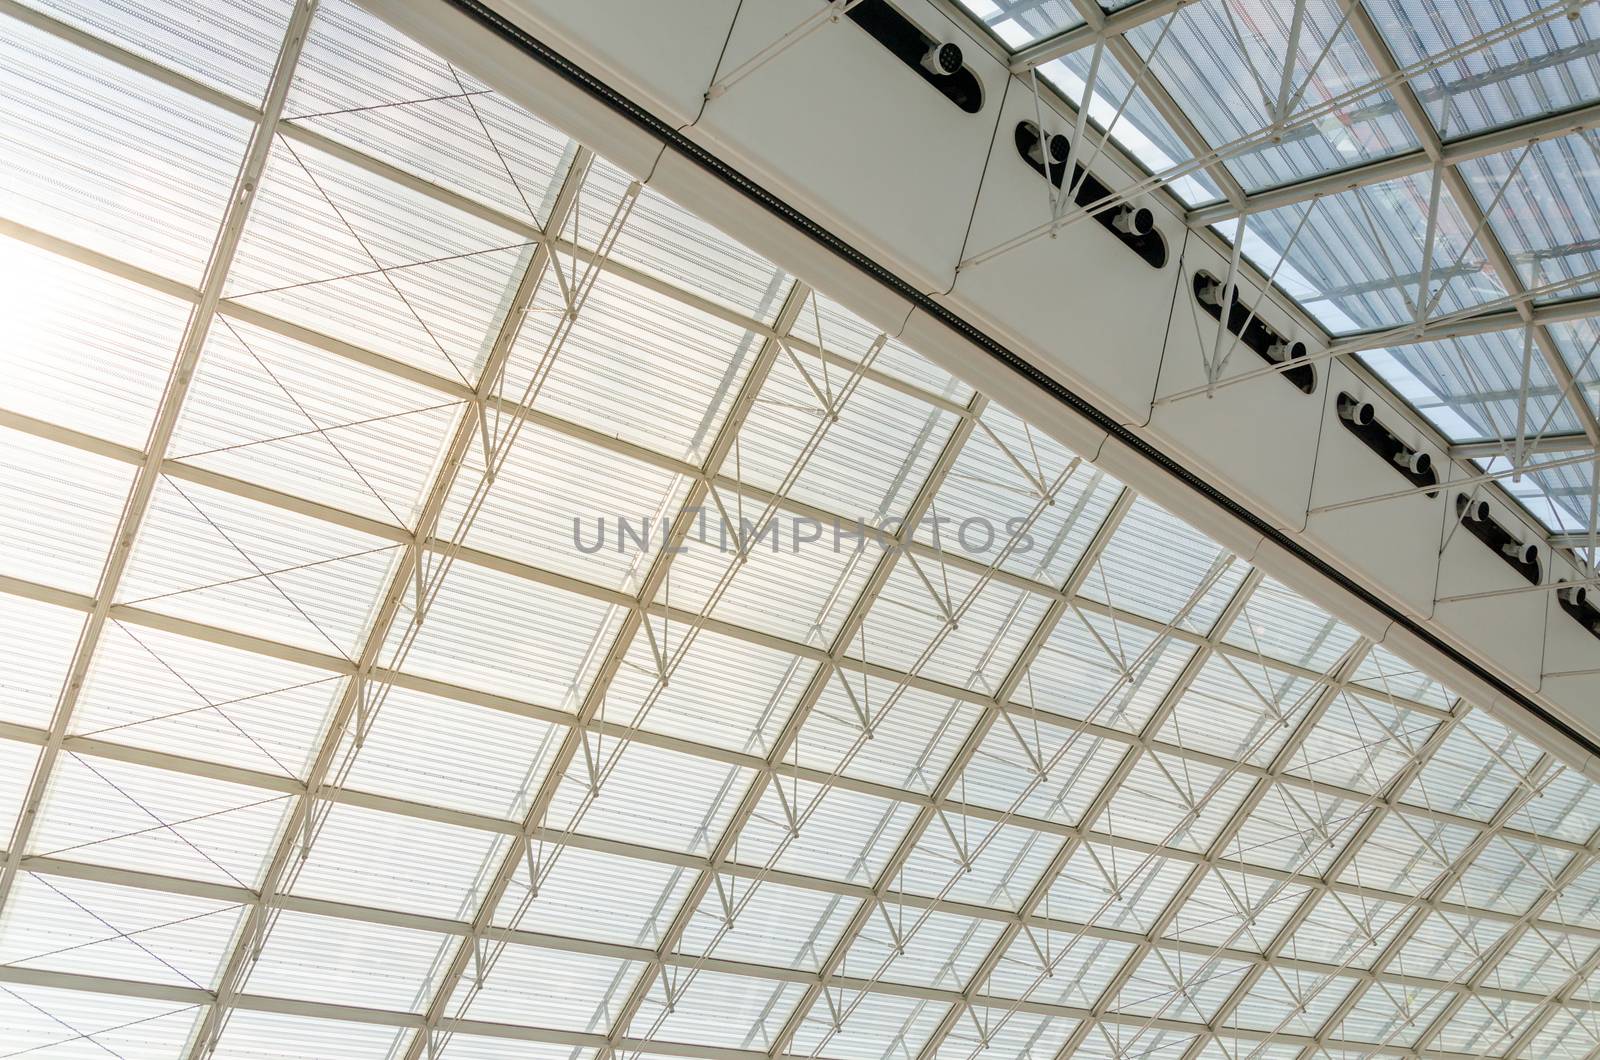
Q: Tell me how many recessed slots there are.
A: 6